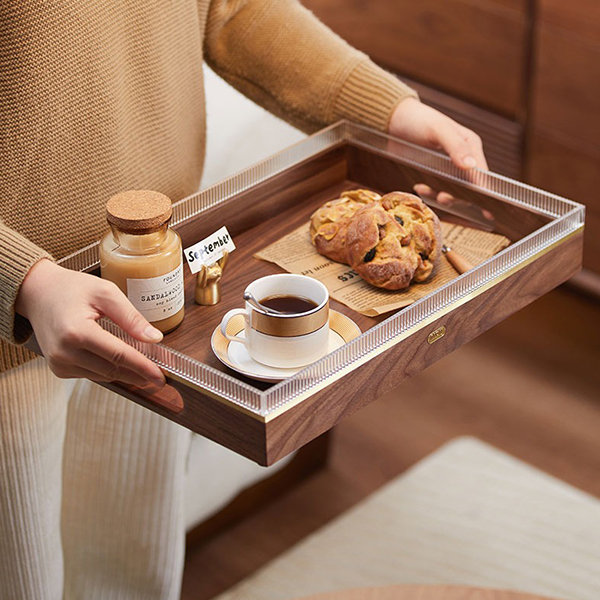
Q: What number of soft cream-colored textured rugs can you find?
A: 1